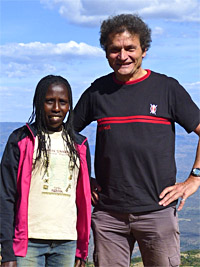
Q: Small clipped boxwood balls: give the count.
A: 0